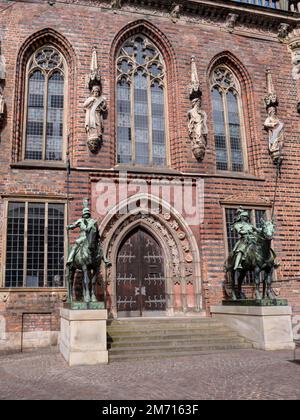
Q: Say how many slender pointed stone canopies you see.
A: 3